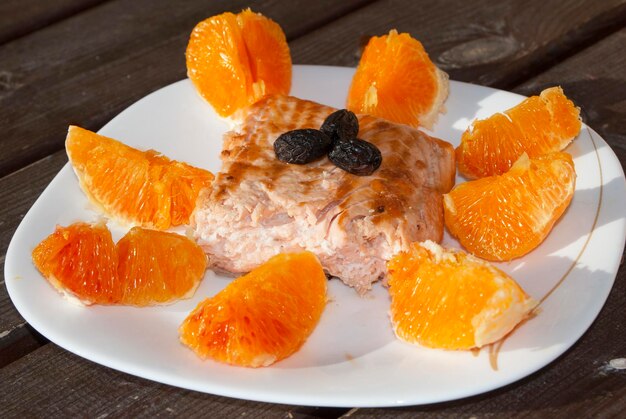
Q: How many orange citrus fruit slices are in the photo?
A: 8